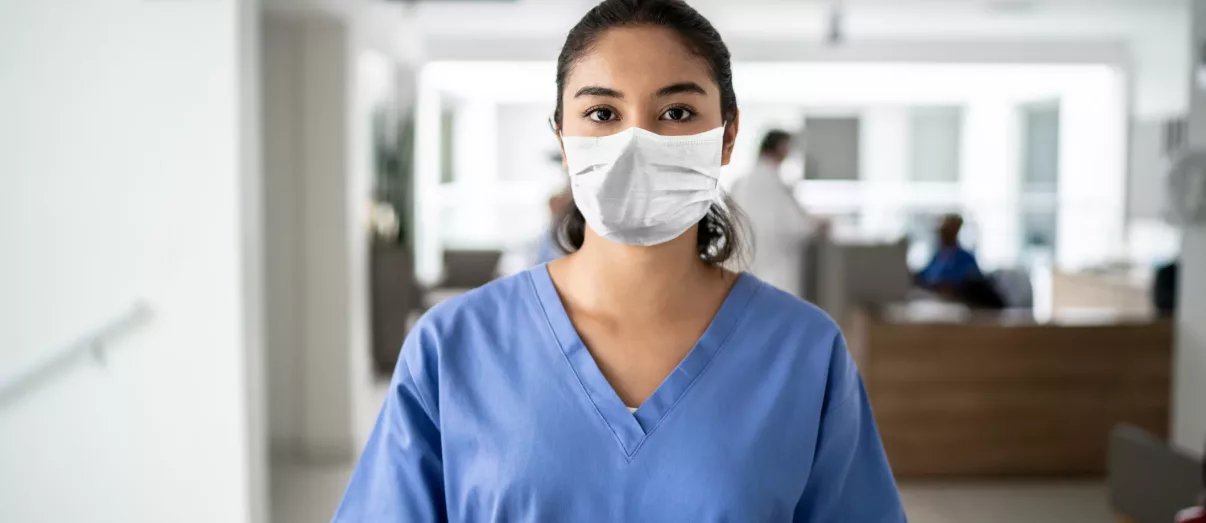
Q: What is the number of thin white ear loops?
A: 2